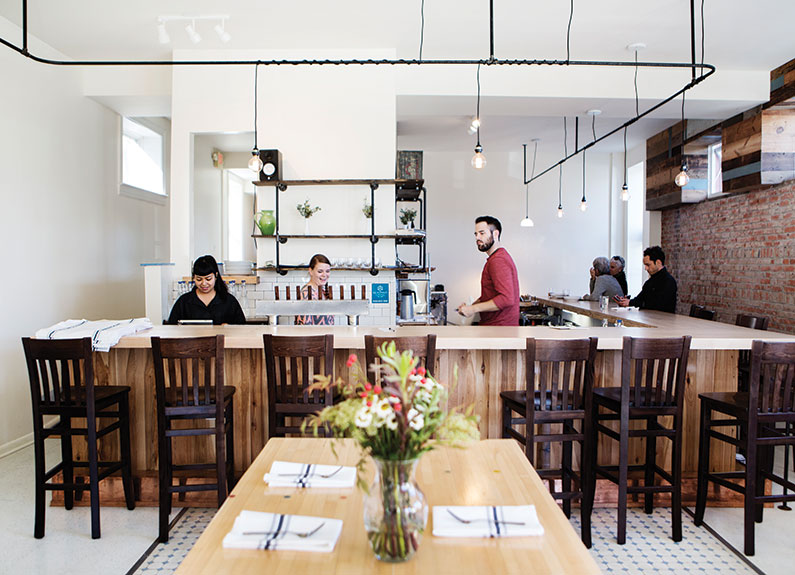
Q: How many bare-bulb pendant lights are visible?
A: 6